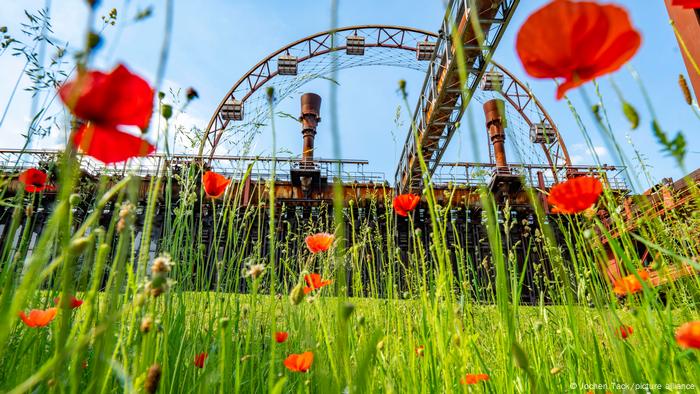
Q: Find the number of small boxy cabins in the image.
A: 6